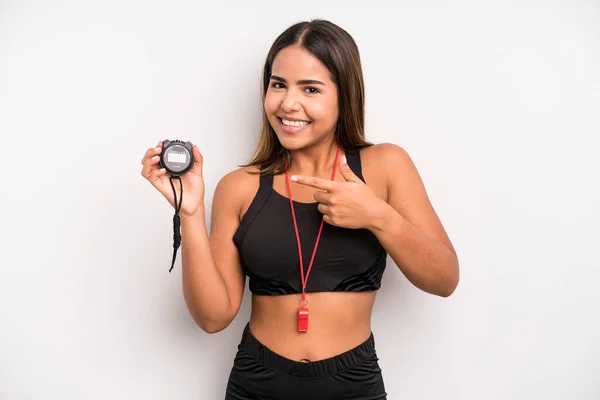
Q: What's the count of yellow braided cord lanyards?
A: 0